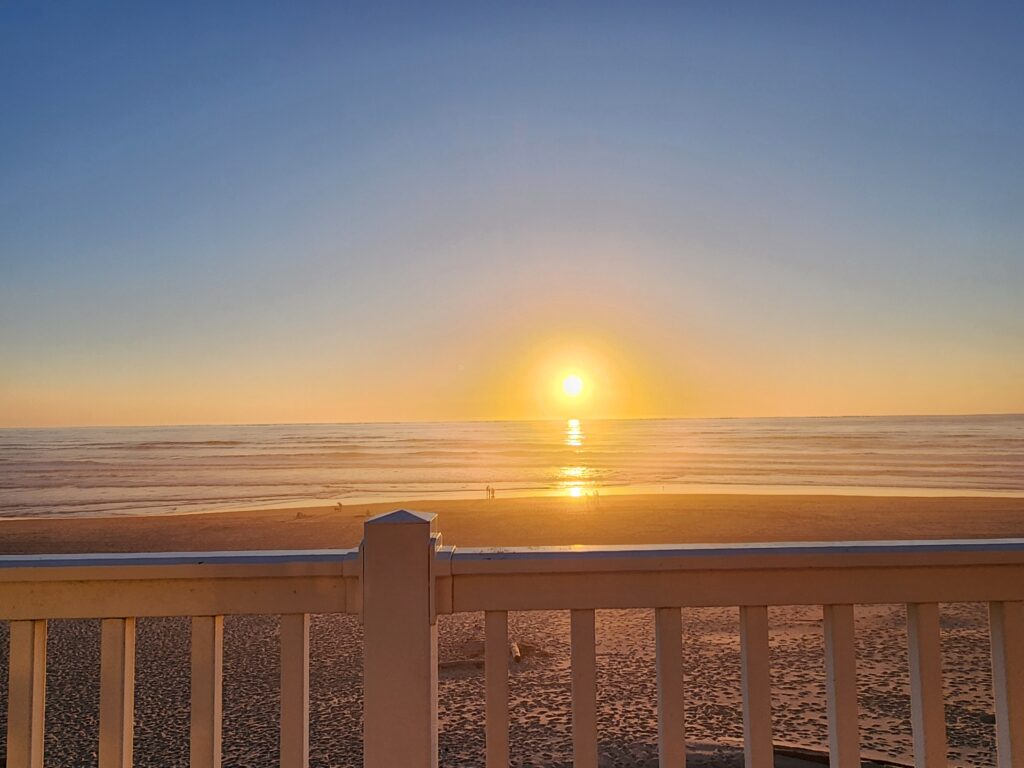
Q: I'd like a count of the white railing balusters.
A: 11